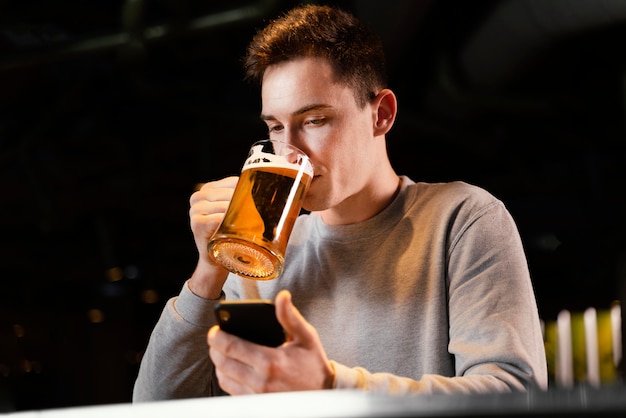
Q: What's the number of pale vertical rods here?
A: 3